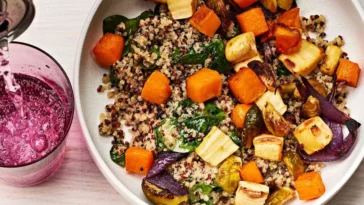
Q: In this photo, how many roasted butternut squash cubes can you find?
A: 14